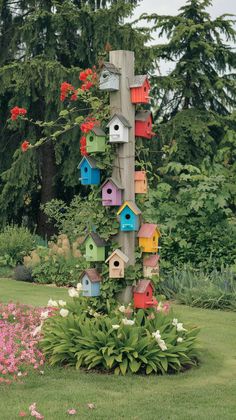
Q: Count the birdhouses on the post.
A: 15